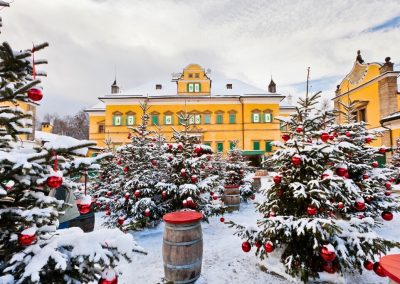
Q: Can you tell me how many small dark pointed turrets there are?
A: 2